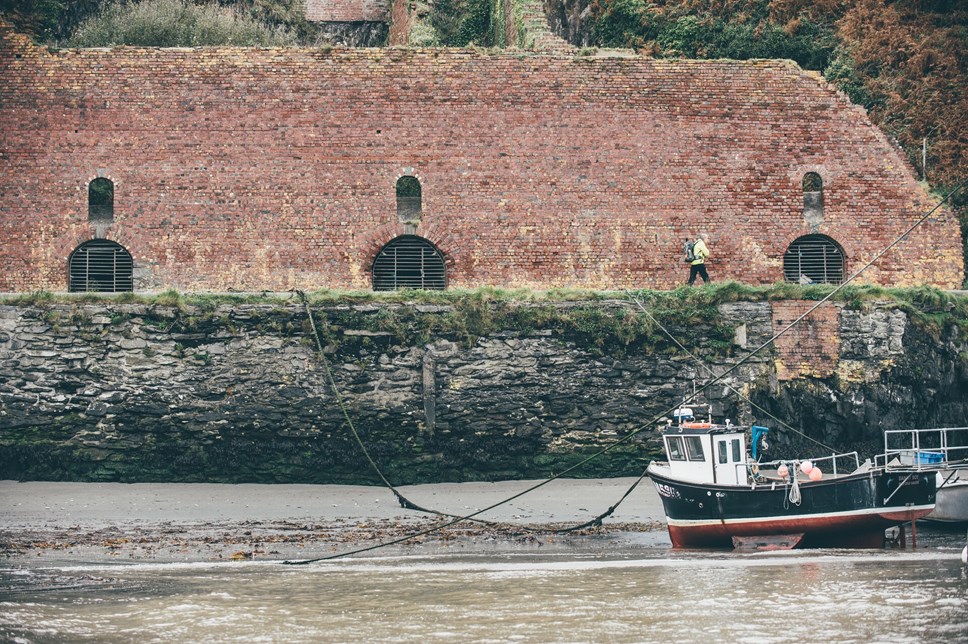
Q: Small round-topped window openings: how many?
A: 3